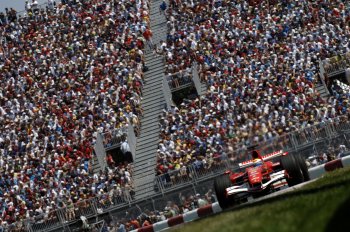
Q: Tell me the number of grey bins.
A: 0